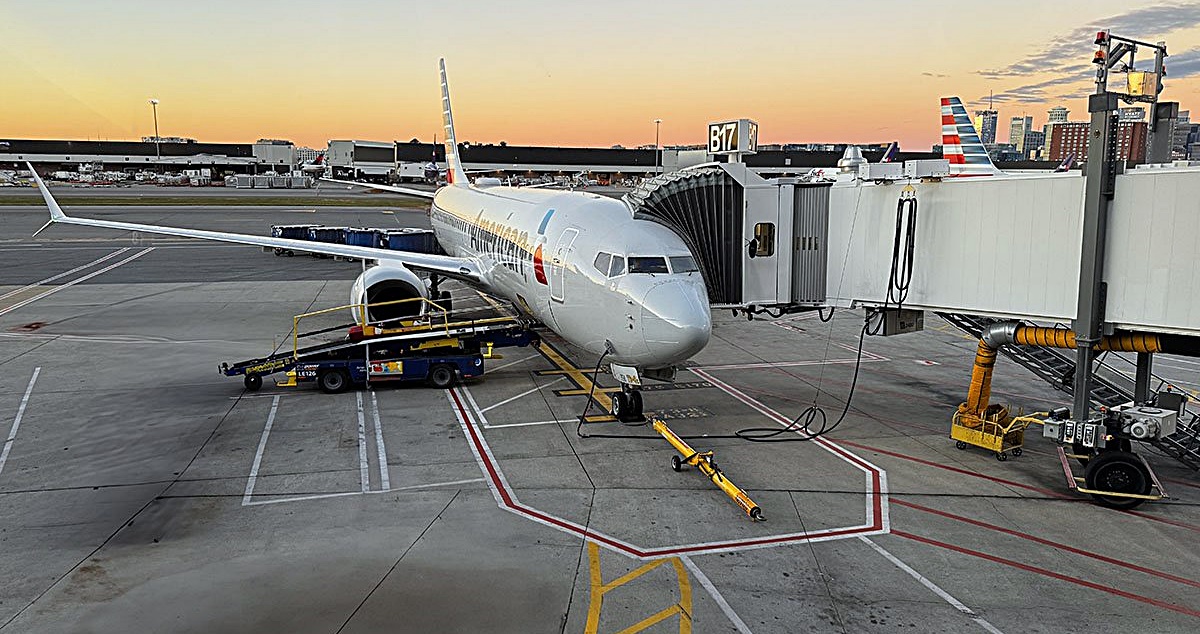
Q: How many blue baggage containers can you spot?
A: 4